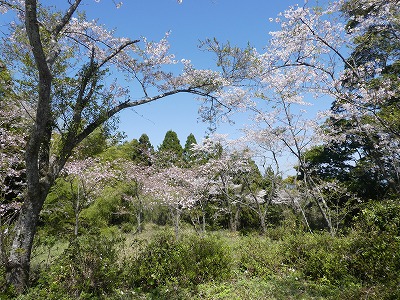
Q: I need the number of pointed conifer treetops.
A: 3